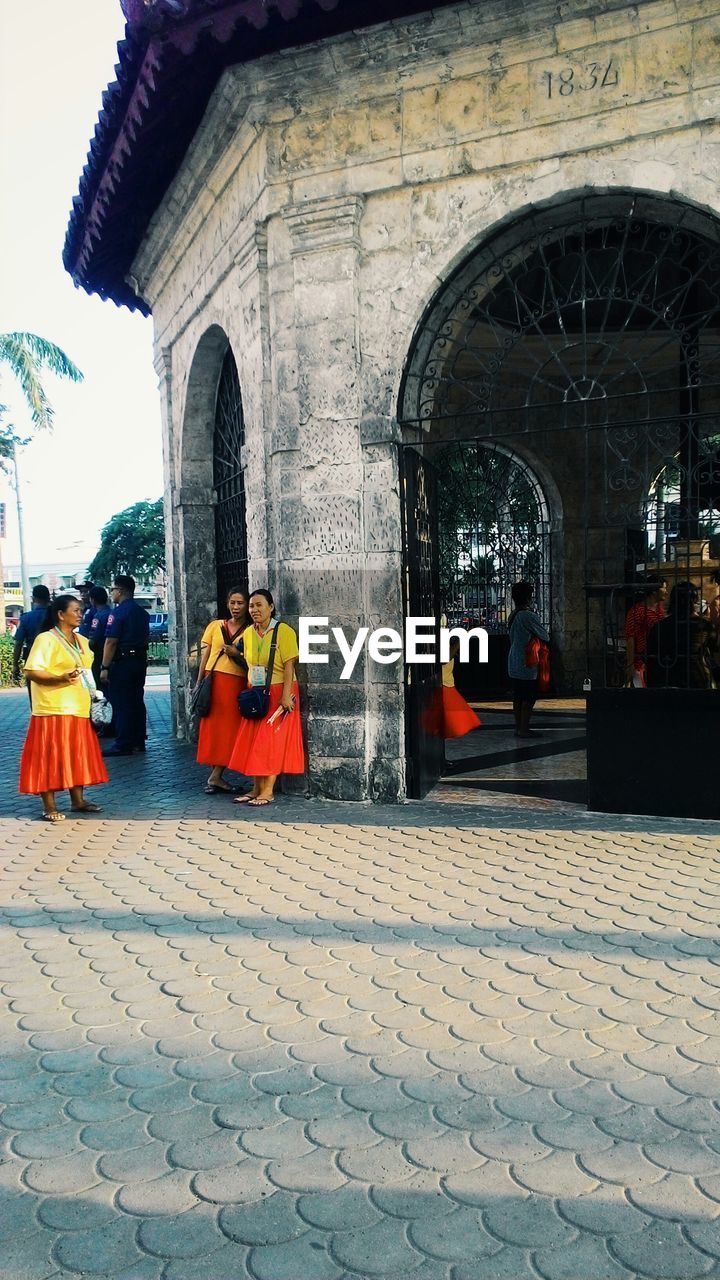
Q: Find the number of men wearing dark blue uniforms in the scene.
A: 4